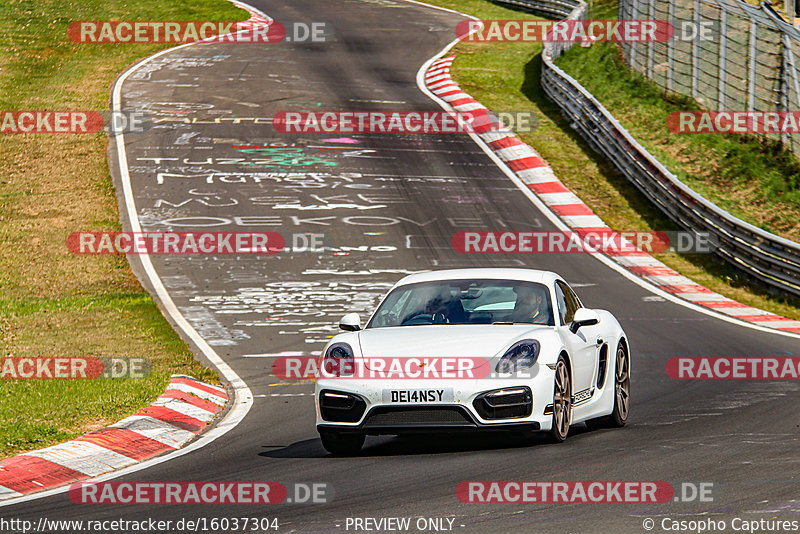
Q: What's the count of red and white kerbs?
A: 3